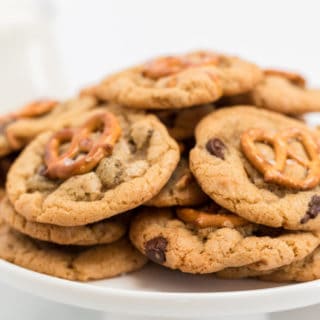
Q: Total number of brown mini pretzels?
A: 6